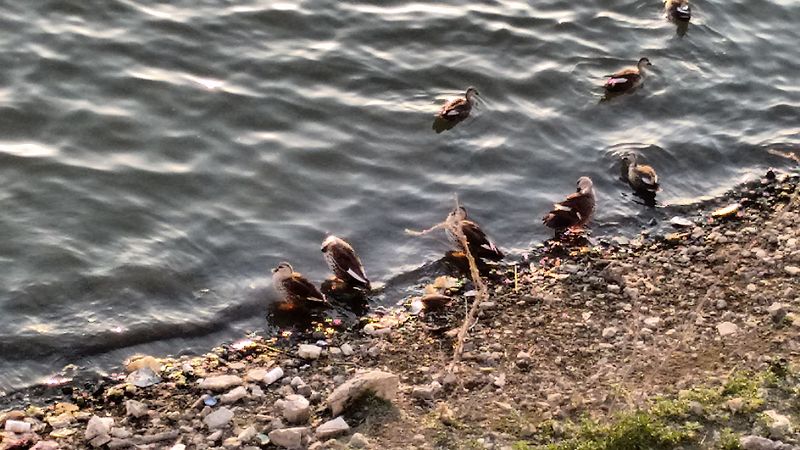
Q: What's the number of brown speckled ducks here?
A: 8